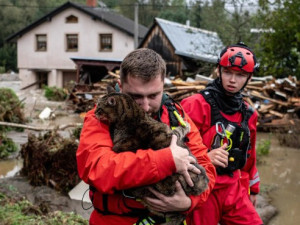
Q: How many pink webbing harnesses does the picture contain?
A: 0